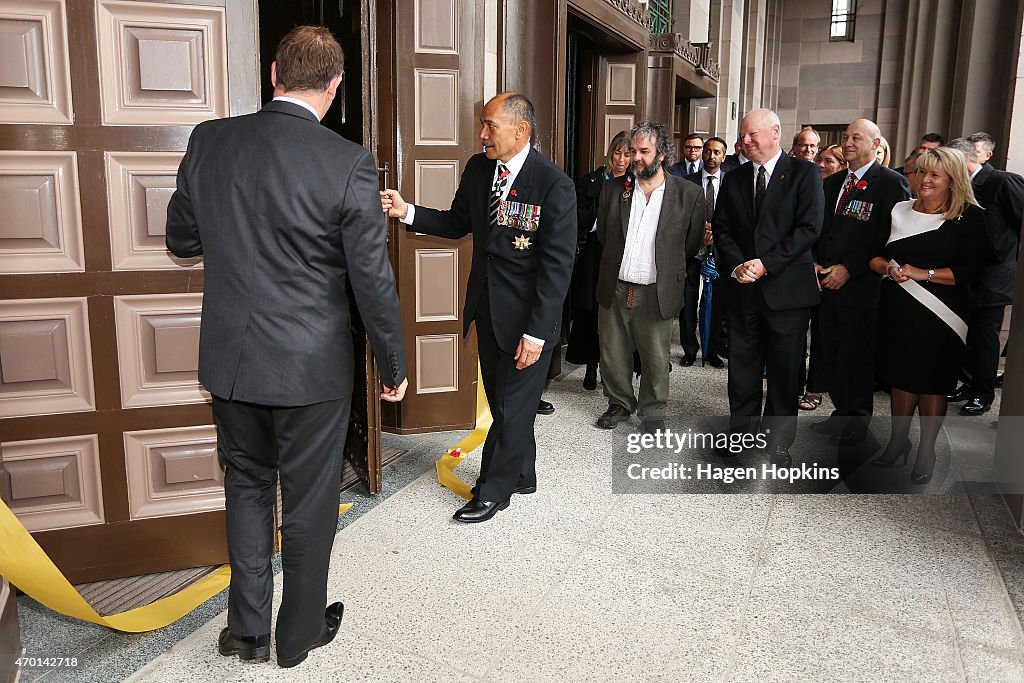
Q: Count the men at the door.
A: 2